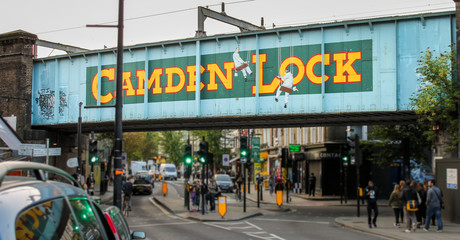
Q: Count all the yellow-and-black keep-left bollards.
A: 3